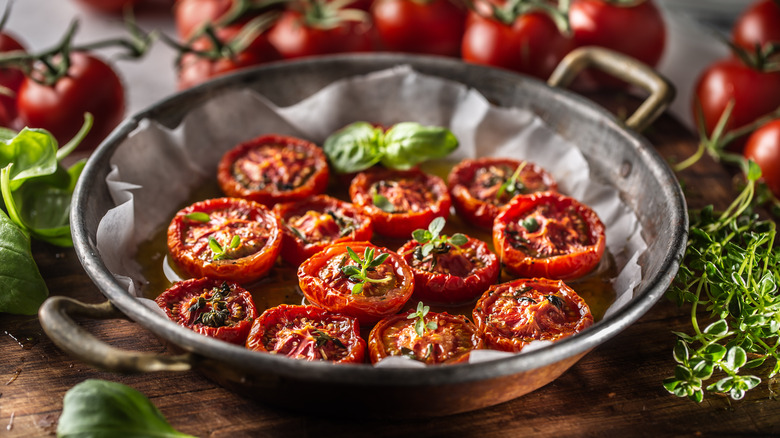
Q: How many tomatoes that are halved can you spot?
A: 12